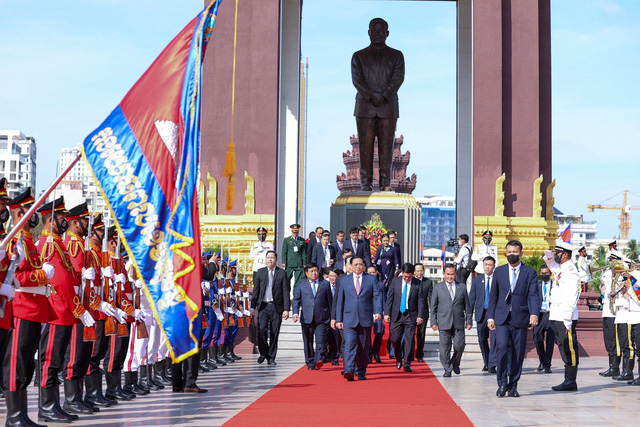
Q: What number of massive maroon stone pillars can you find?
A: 2